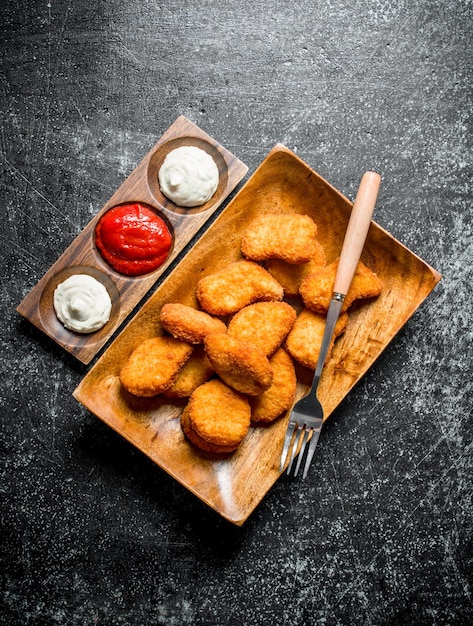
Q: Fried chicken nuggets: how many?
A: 13